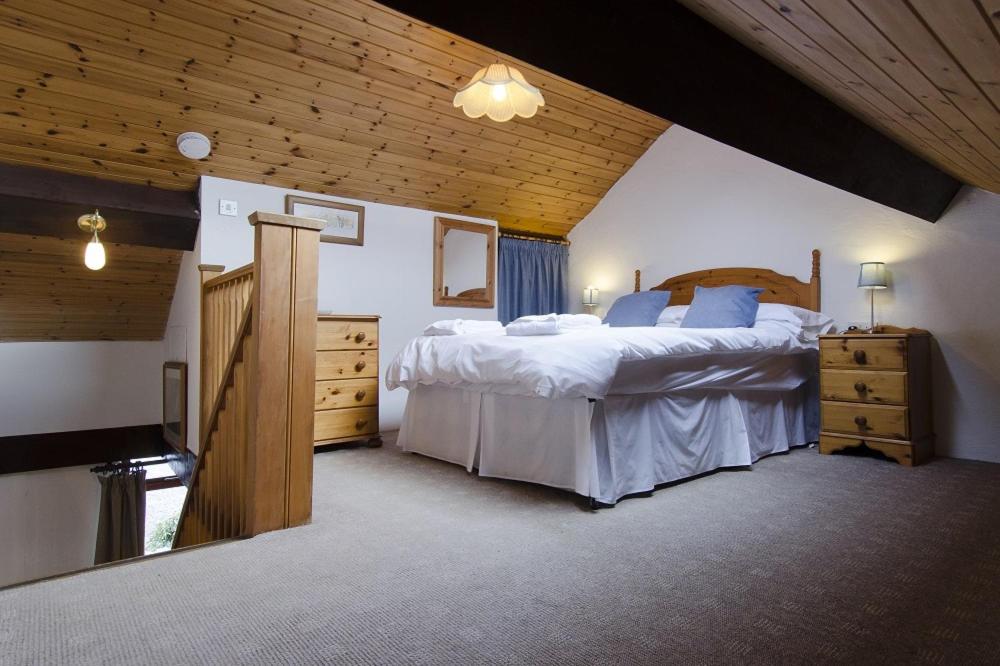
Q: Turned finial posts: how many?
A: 2